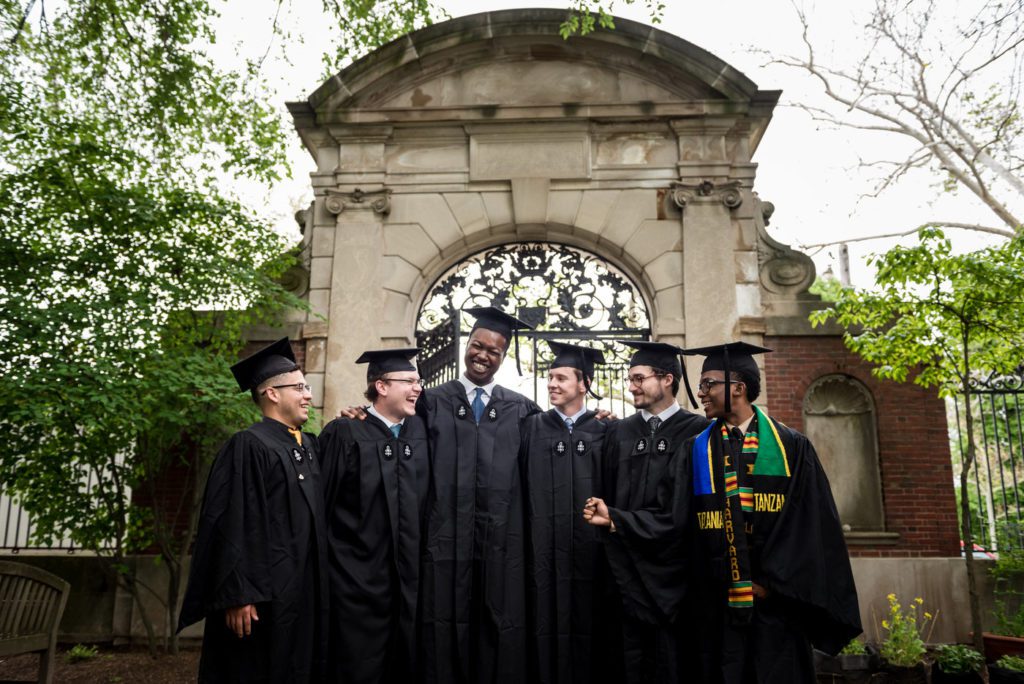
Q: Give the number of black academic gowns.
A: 6